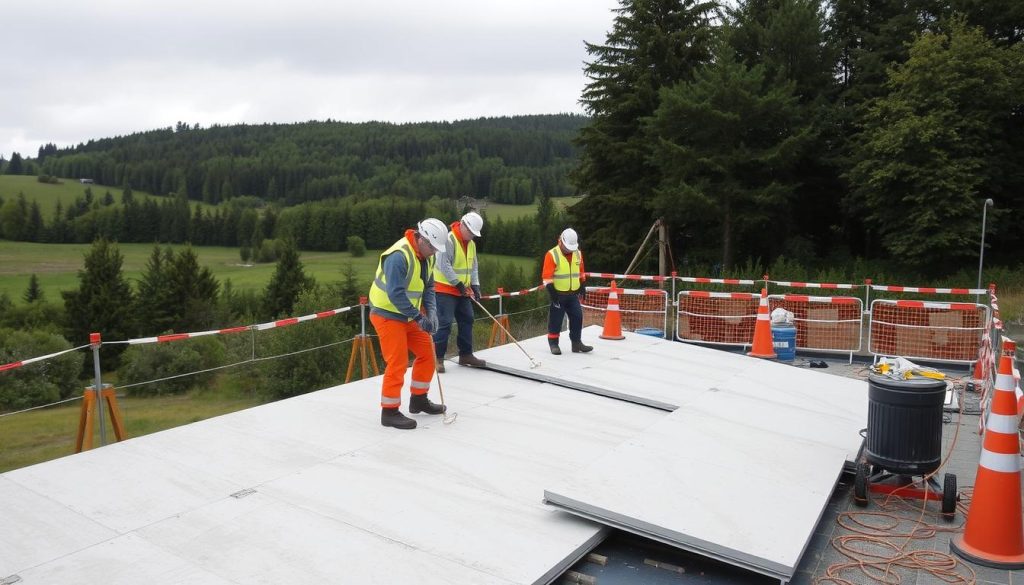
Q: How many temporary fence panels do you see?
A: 4